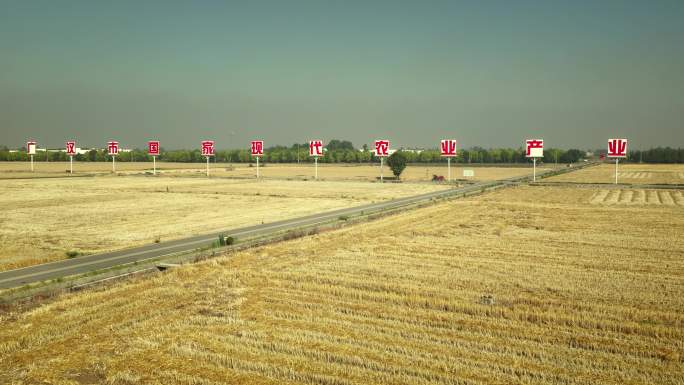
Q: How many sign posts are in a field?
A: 11